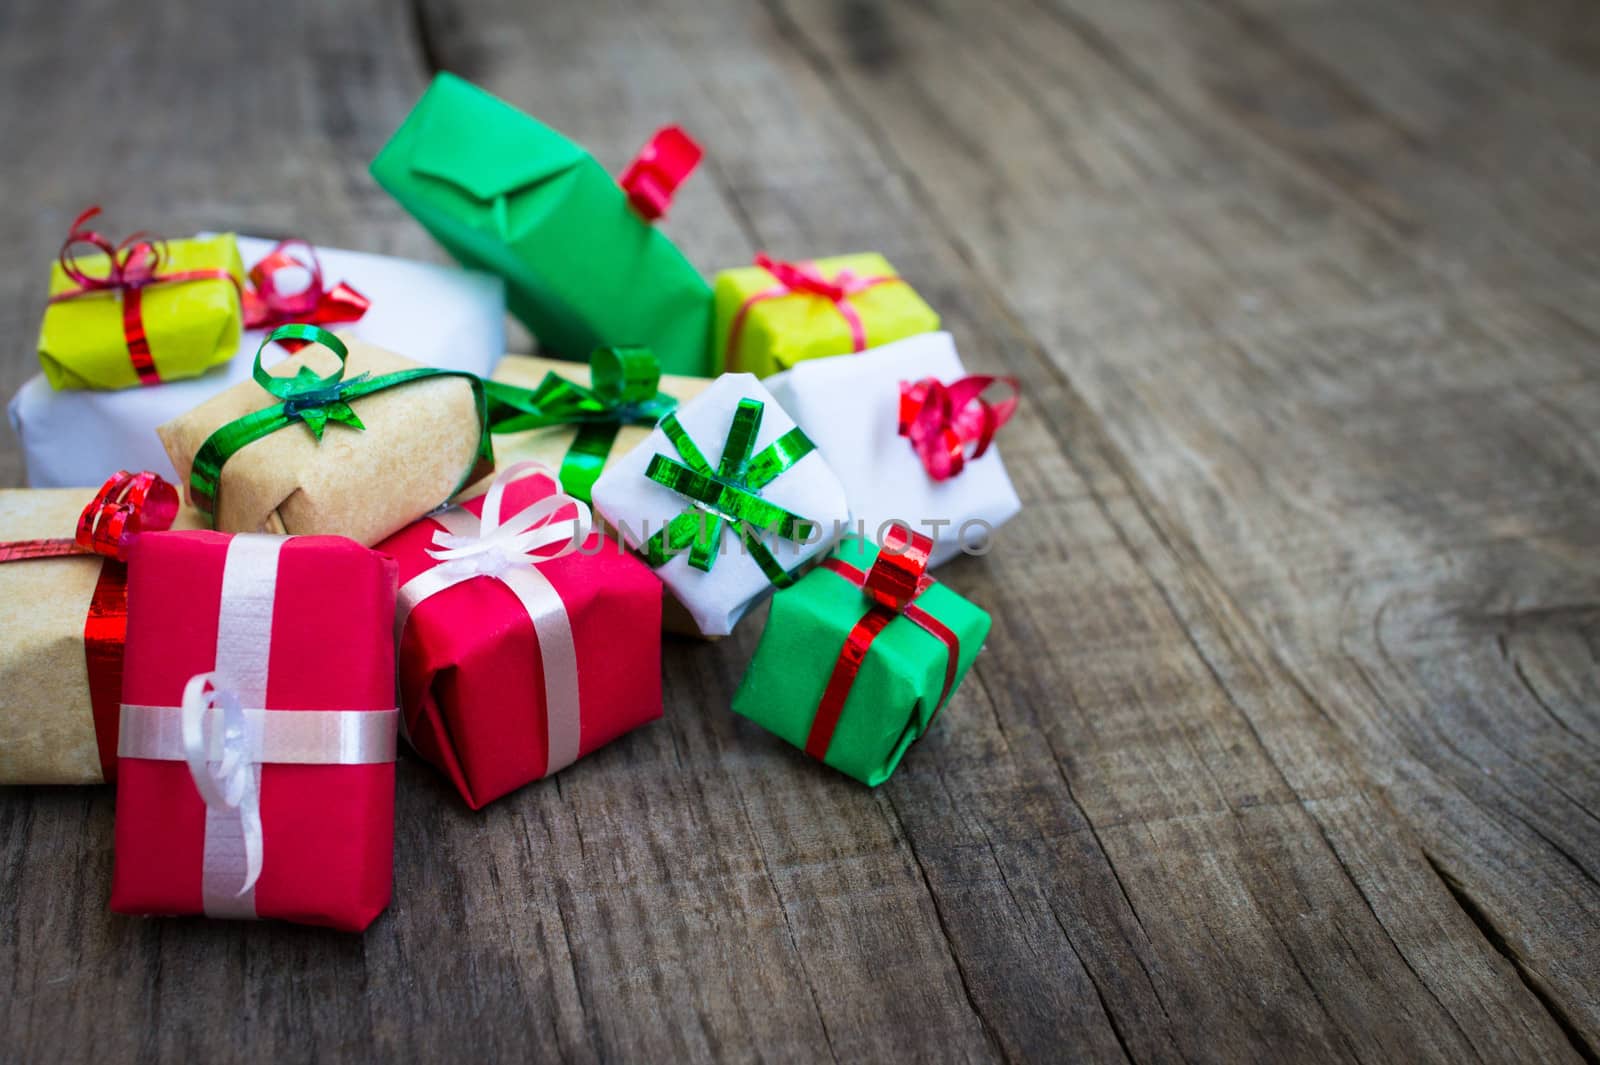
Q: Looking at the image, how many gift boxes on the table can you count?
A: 12